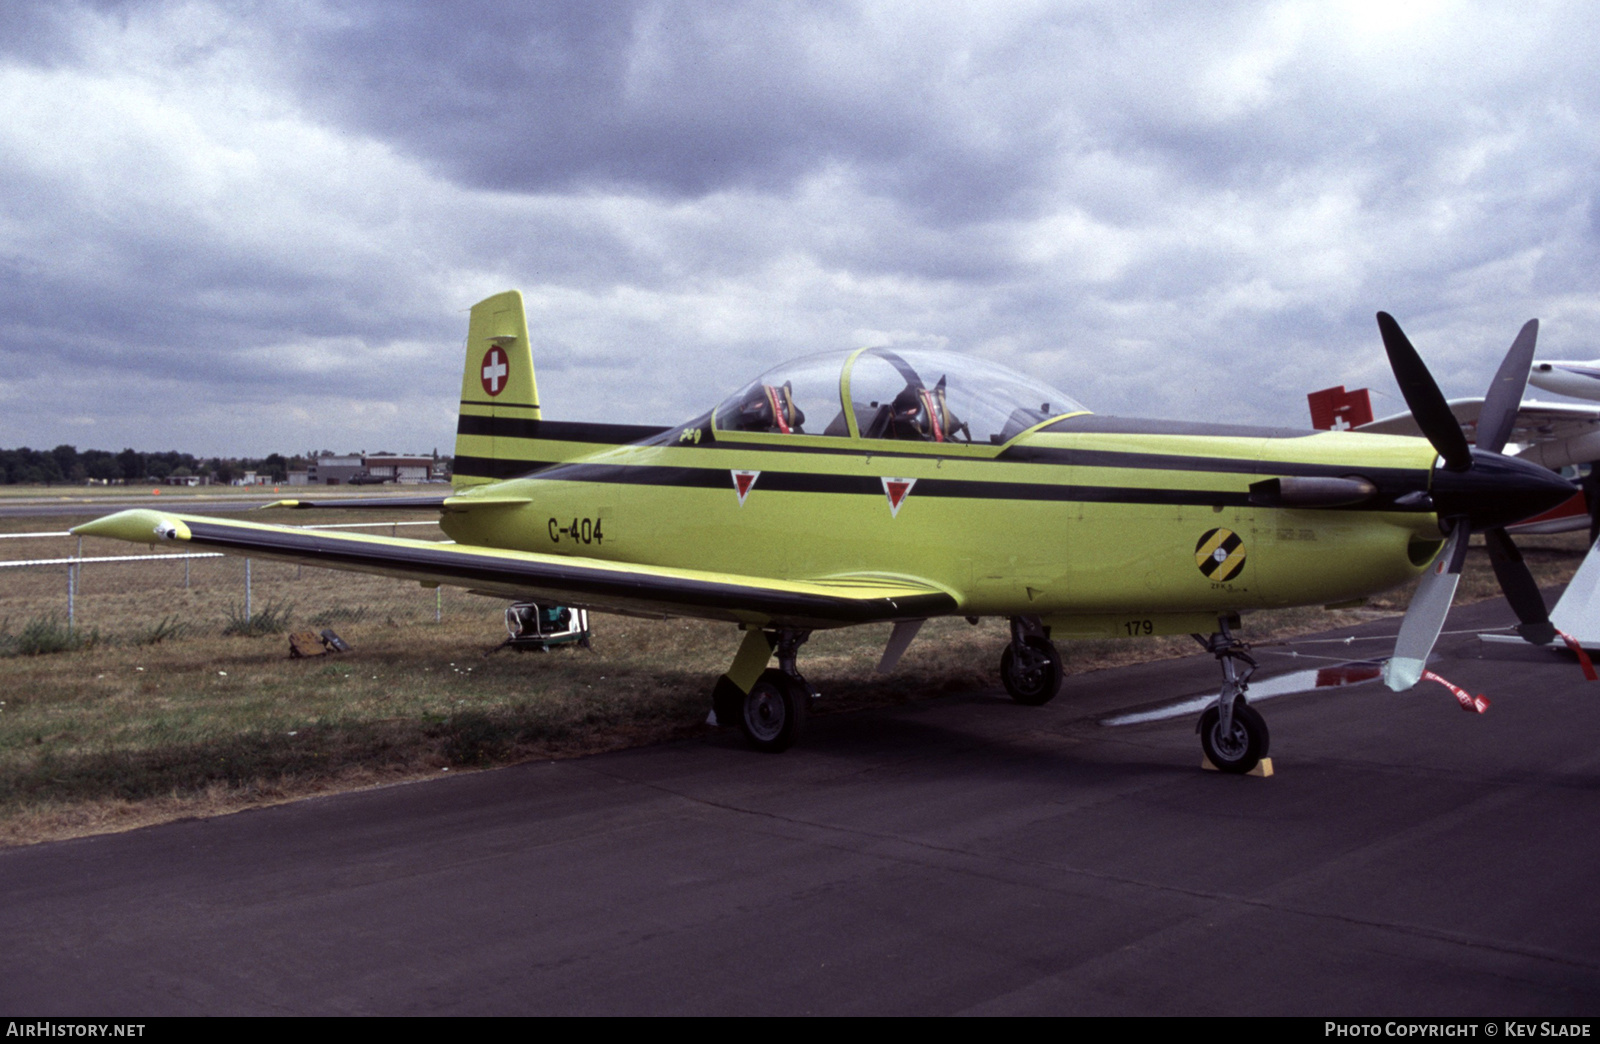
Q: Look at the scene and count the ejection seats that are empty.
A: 2